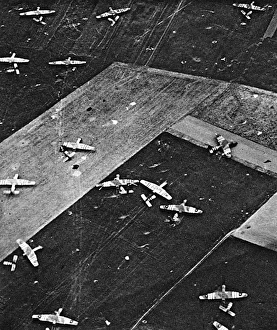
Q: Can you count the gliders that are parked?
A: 15